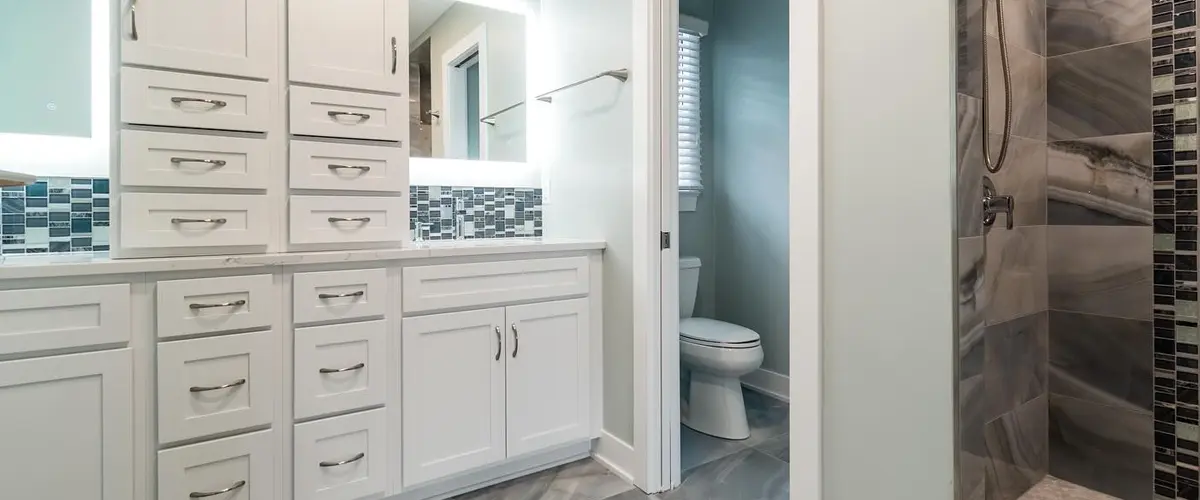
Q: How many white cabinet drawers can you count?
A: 12